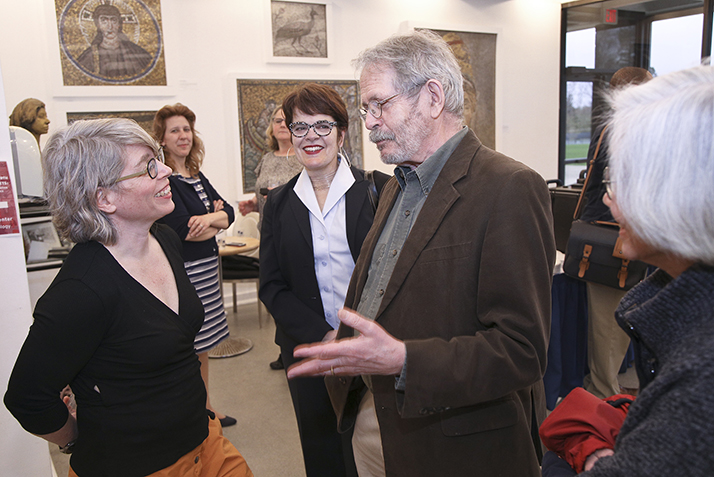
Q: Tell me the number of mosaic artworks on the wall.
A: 5